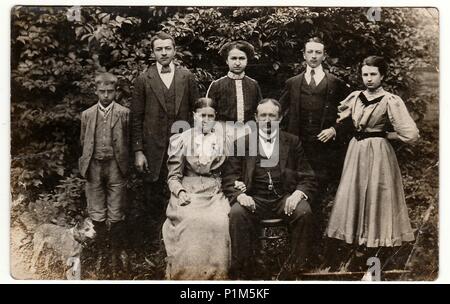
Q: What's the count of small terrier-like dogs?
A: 1